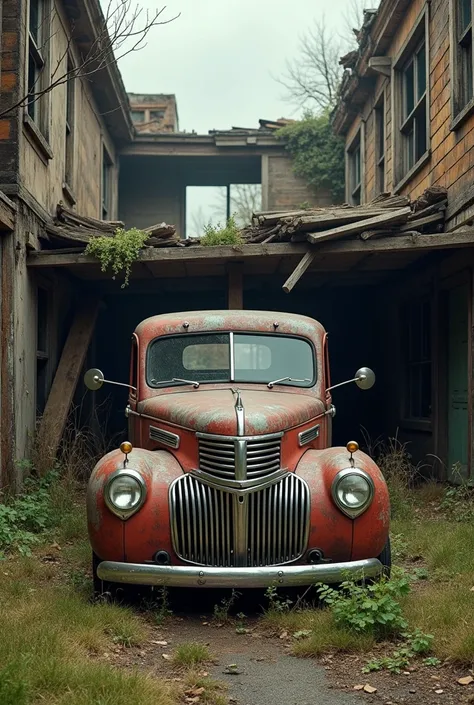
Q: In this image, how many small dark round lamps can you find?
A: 2